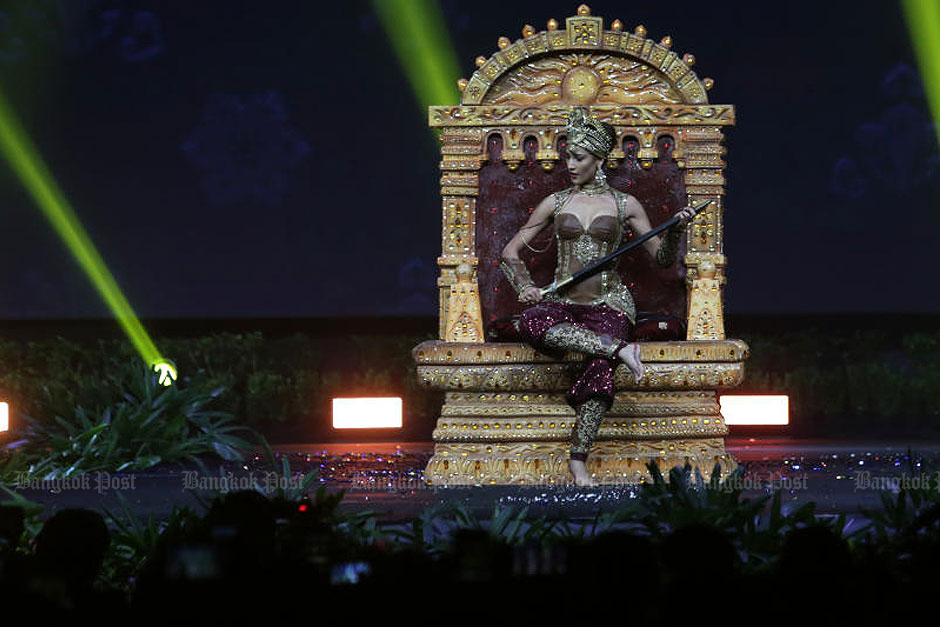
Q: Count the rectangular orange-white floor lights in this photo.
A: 3